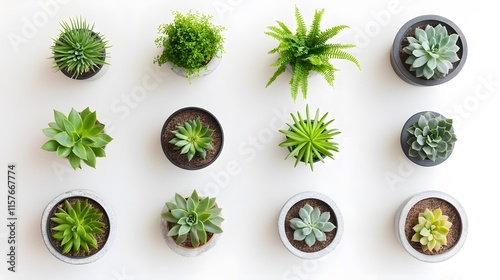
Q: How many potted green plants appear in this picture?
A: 12